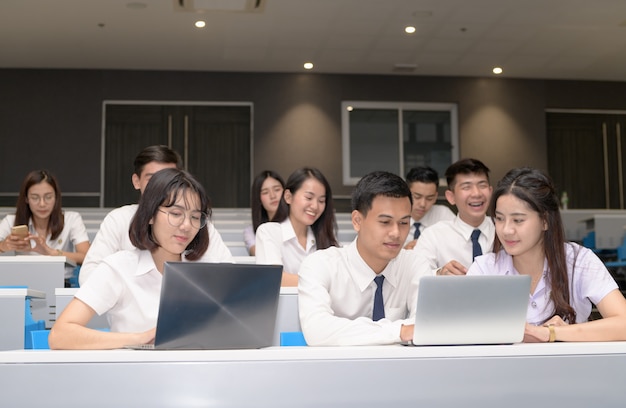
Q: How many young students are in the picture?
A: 9